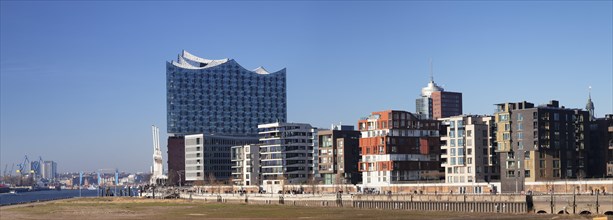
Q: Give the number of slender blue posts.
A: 3